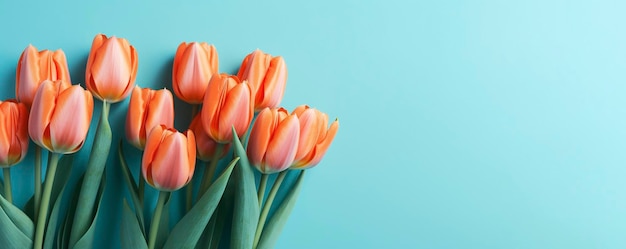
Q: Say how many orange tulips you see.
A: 12